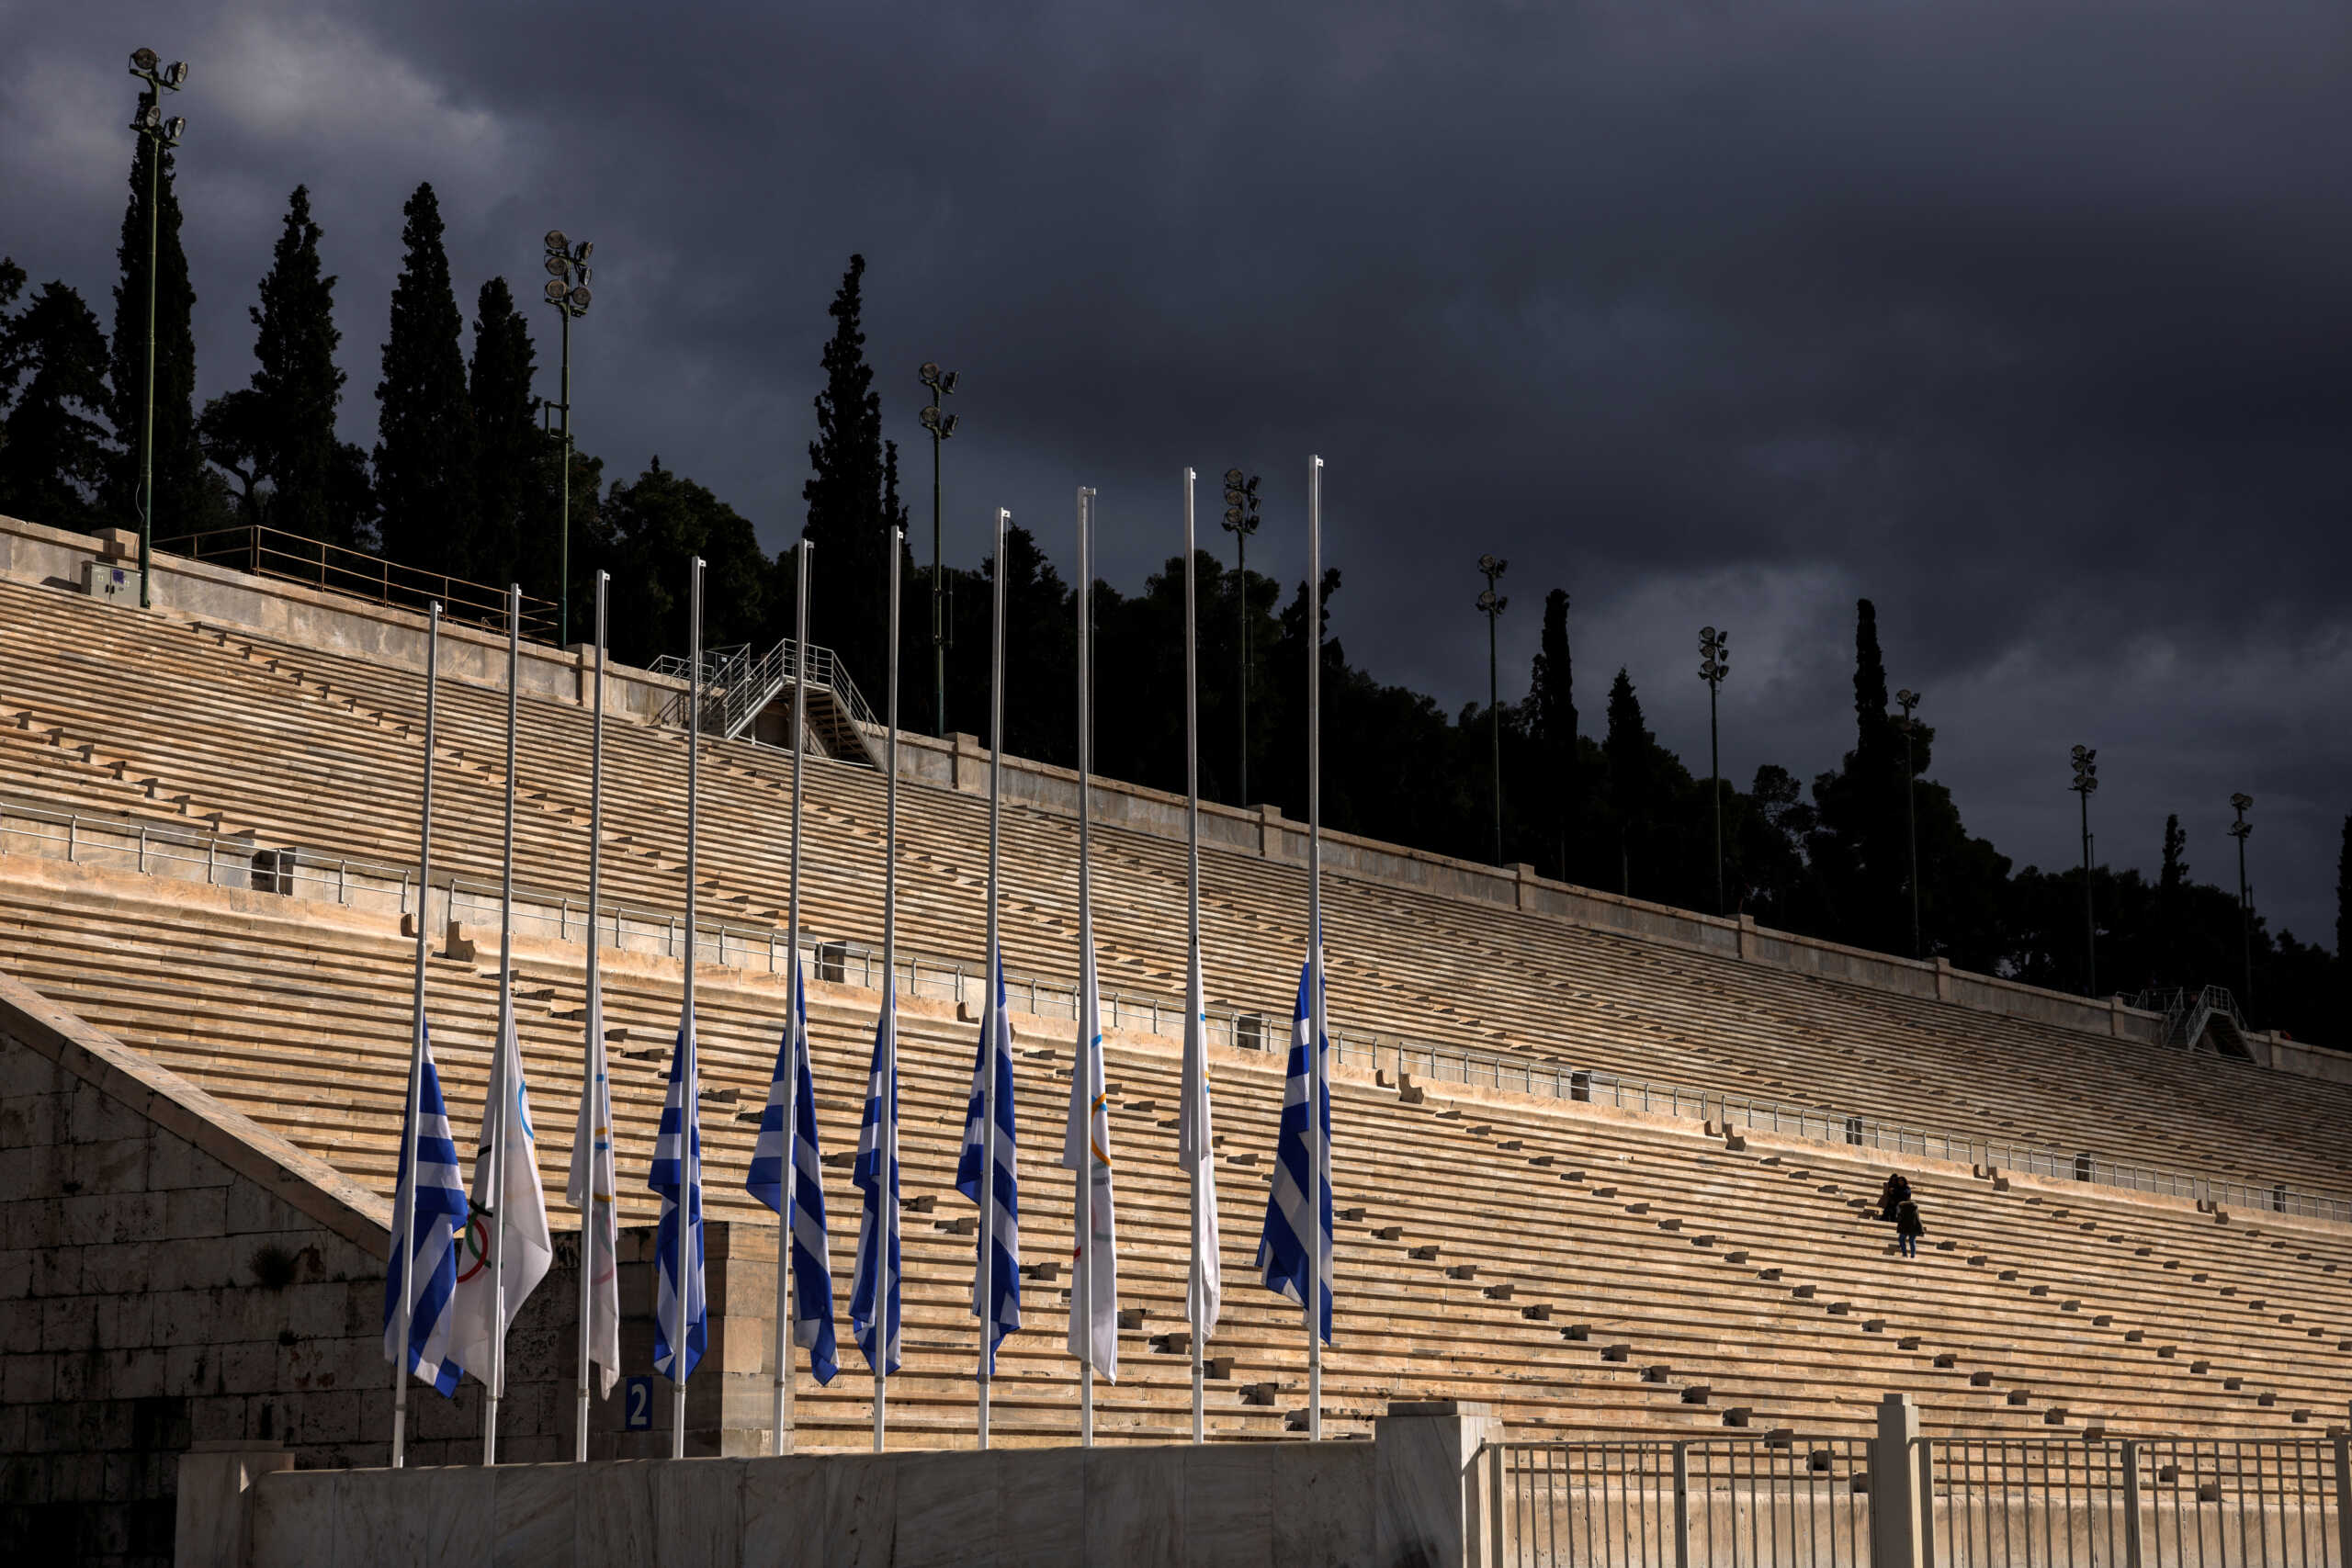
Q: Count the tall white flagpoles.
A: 10